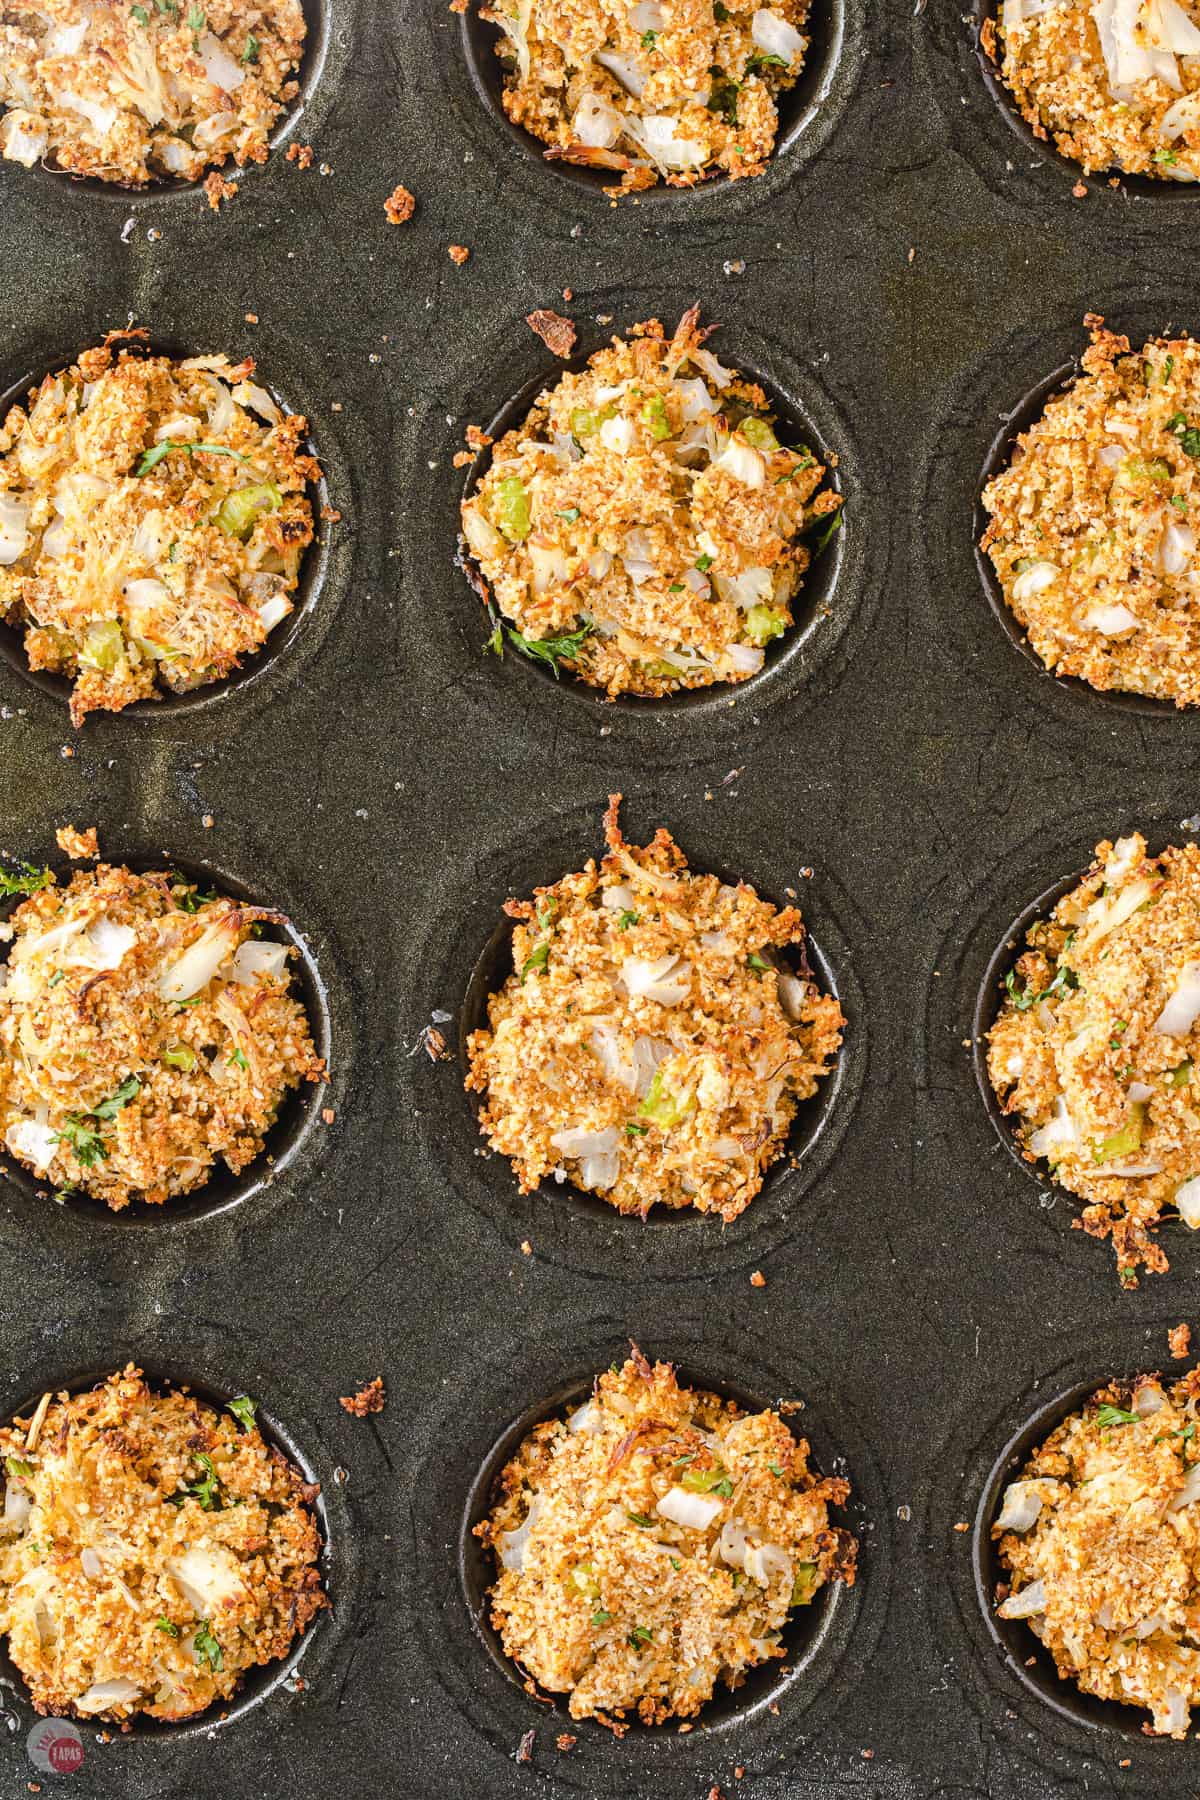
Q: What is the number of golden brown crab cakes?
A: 12